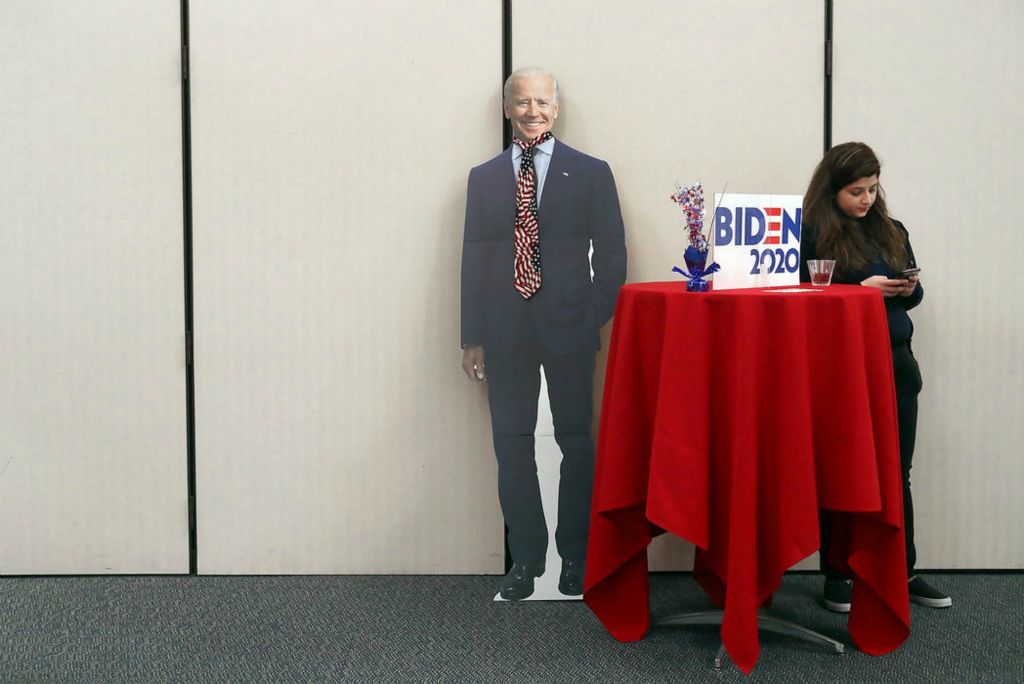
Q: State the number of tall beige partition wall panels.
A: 4